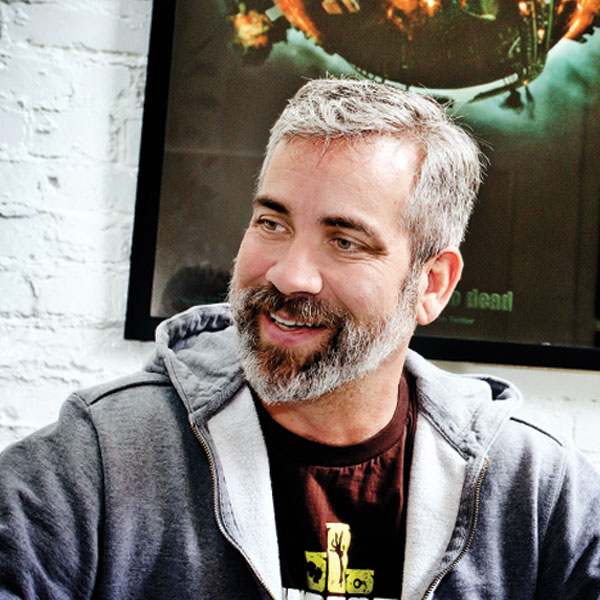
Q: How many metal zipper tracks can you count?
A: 2